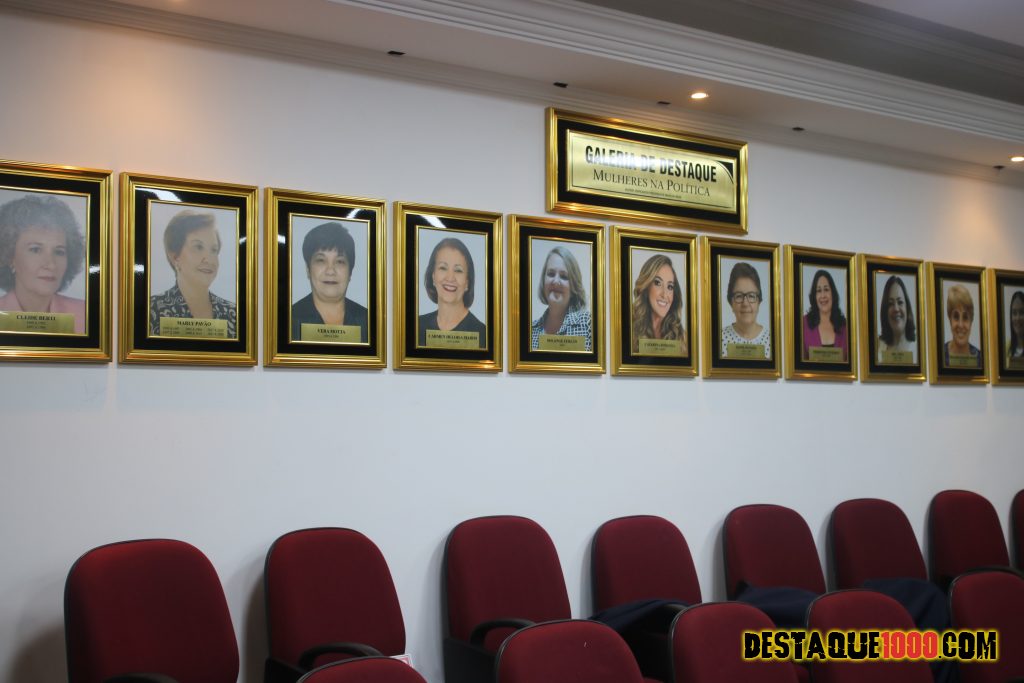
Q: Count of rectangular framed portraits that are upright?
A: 11